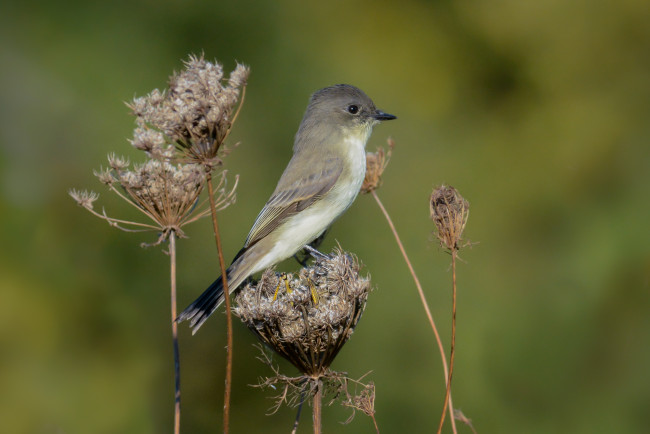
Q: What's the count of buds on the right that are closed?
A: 2